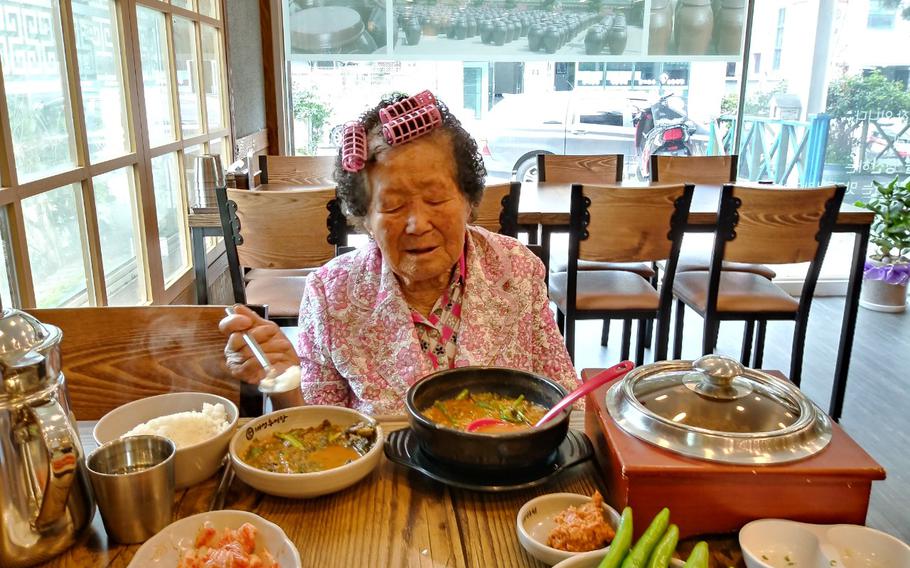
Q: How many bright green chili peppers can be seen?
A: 4